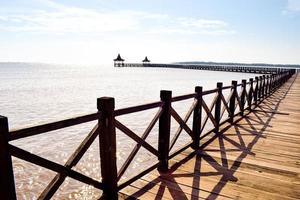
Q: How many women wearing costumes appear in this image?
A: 0